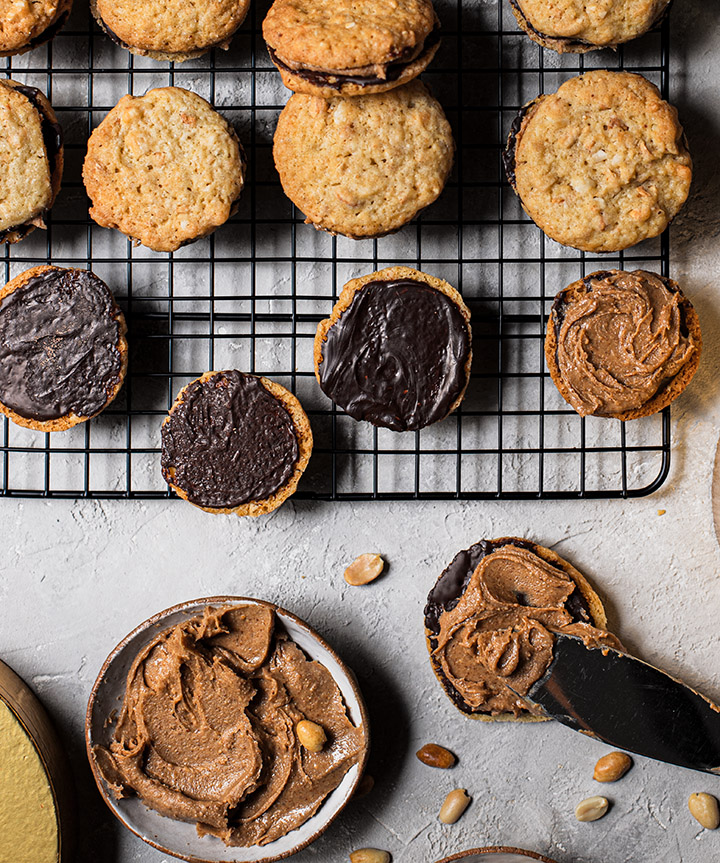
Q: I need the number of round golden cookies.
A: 8